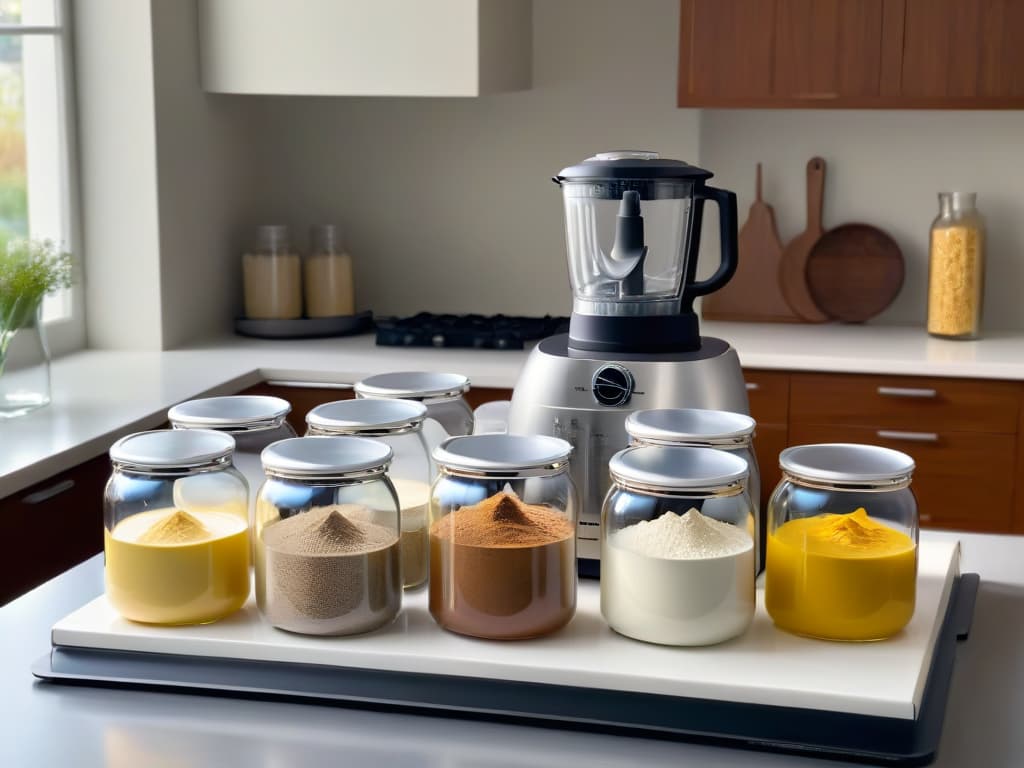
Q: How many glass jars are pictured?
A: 12